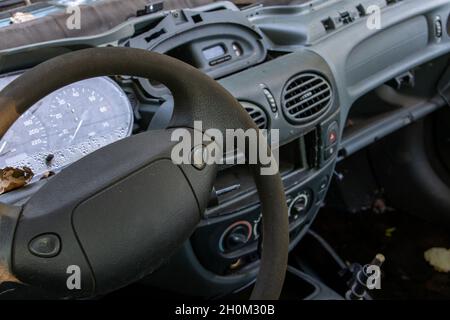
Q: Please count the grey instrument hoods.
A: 1